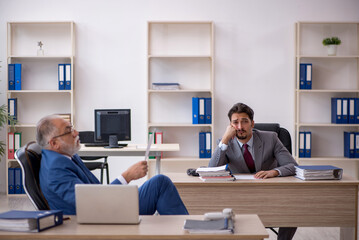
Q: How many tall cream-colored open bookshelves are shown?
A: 3